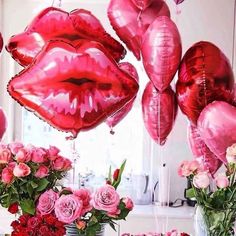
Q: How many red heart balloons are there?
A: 1